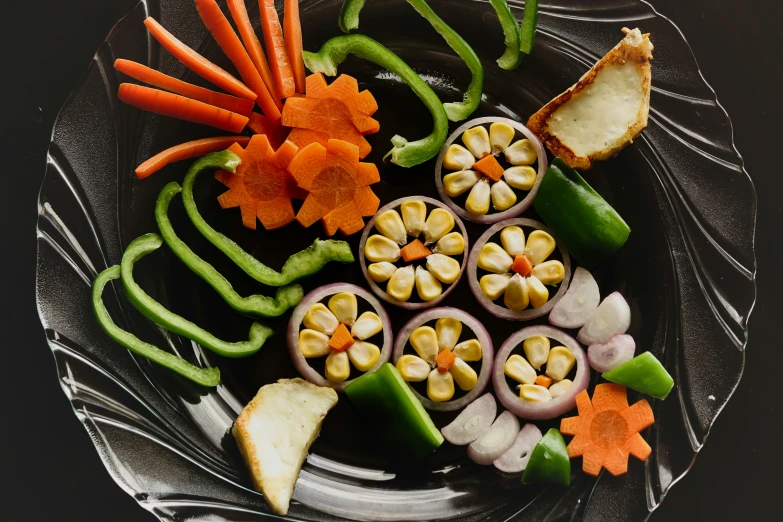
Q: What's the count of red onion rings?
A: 6